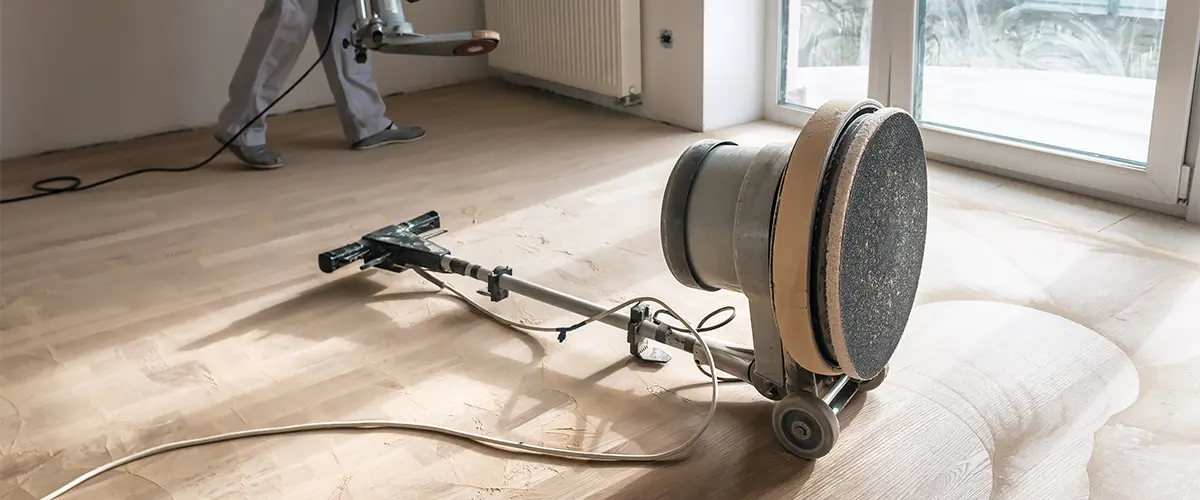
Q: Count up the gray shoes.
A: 2